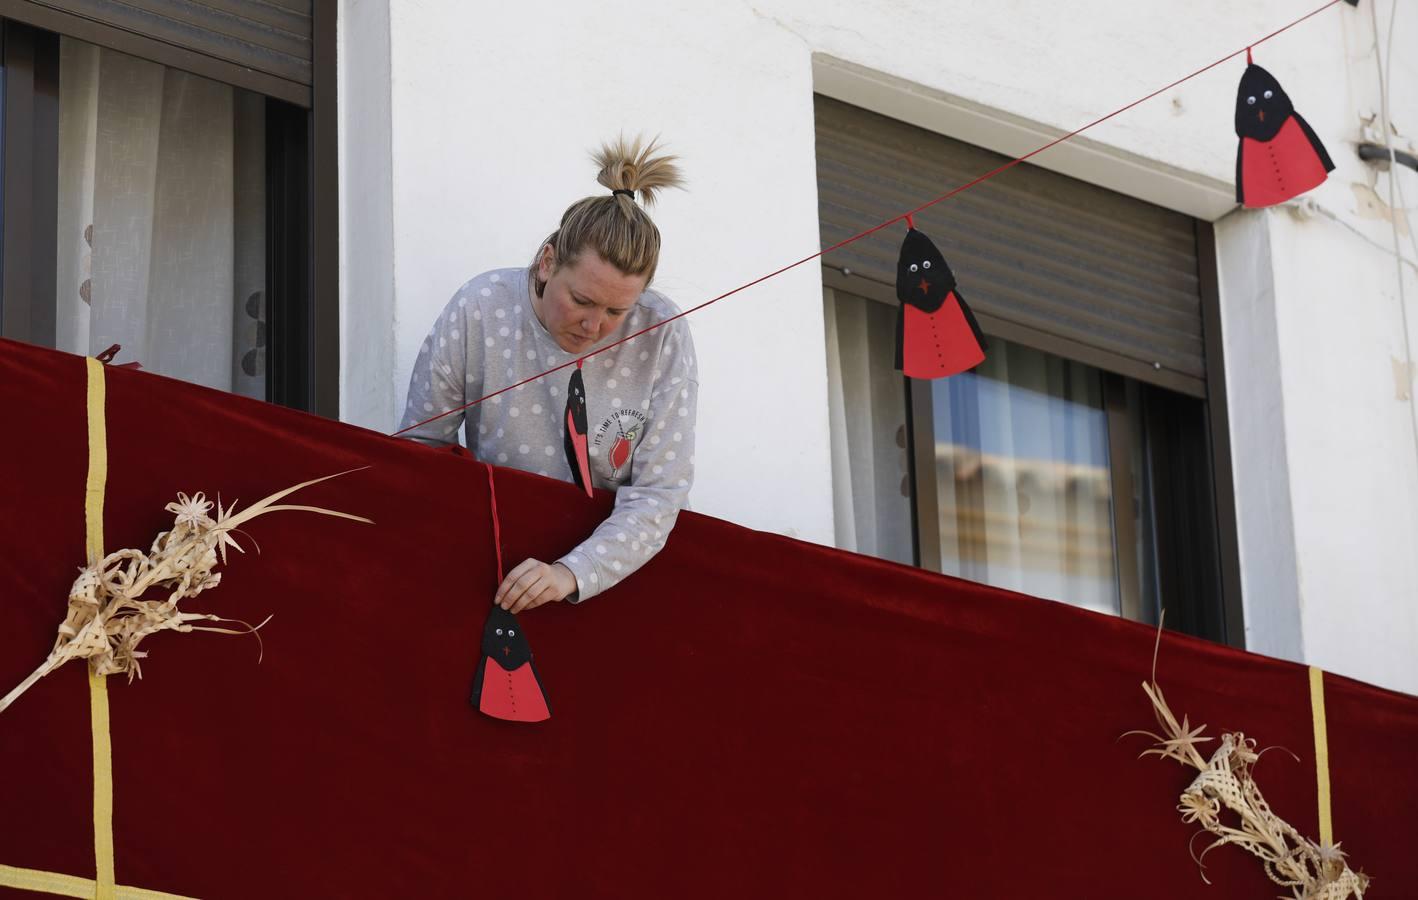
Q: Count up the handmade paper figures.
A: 4